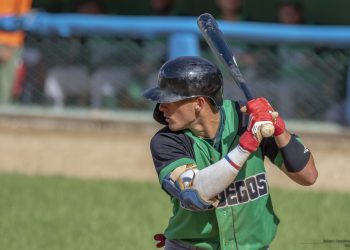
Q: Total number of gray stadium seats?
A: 0